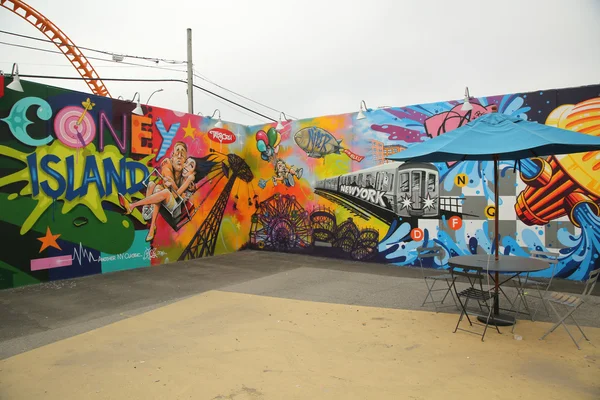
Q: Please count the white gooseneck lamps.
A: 6